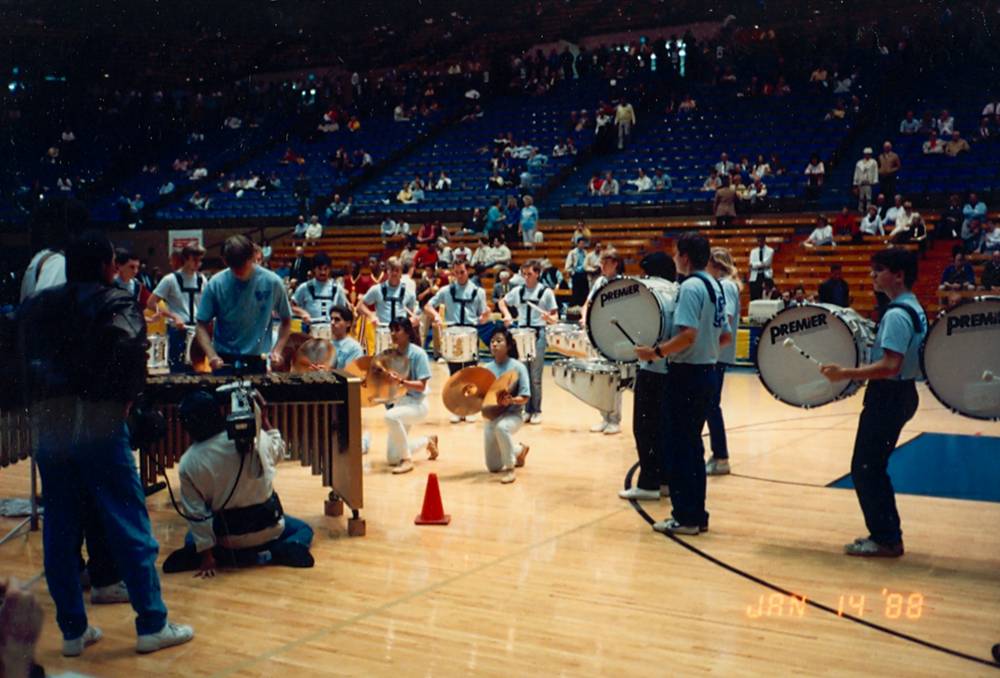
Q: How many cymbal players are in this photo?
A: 3